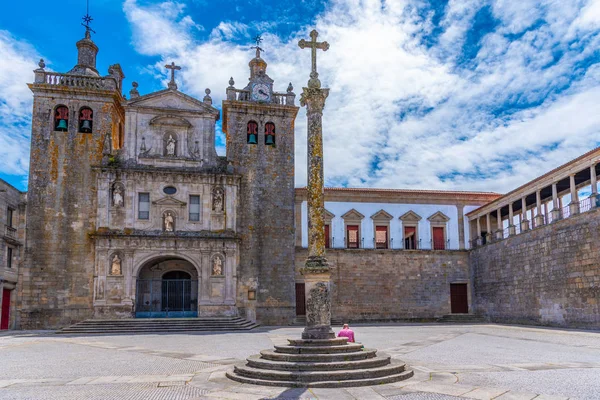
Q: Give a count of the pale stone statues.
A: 6